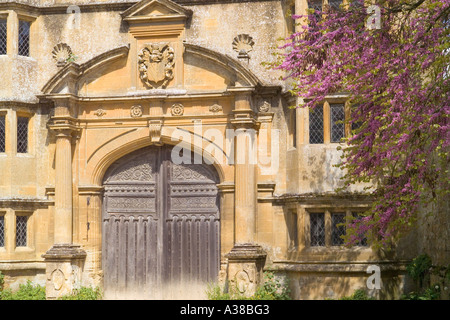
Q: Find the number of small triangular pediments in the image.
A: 1